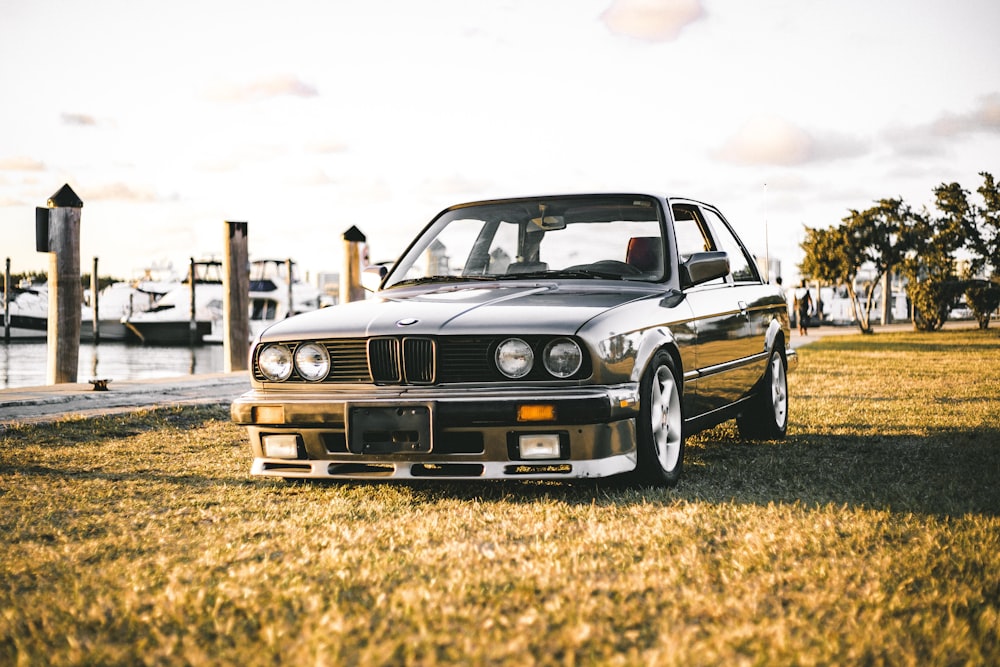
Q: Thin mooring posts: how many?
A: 4